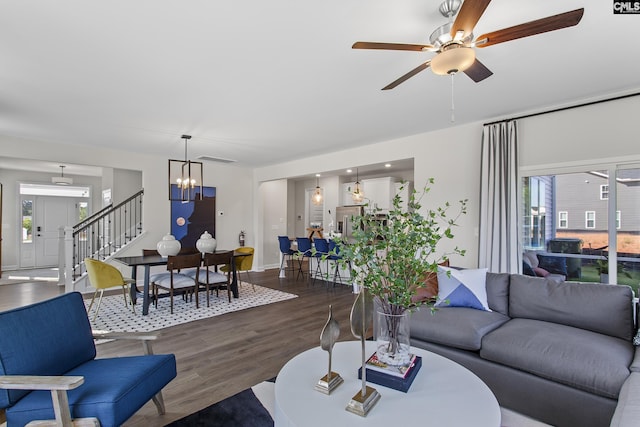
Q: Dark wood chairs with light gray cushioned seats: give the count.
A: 4